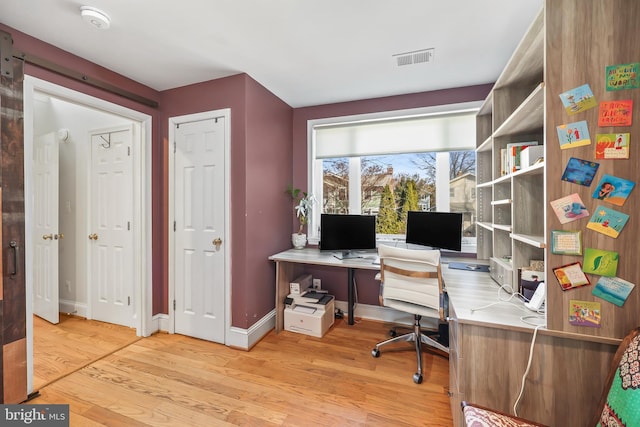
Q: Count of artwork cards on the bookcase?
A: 14